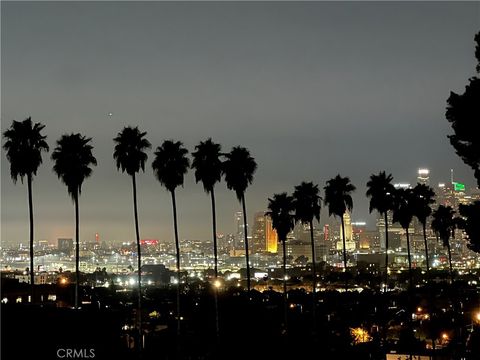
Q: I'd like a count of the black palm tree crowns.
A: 13